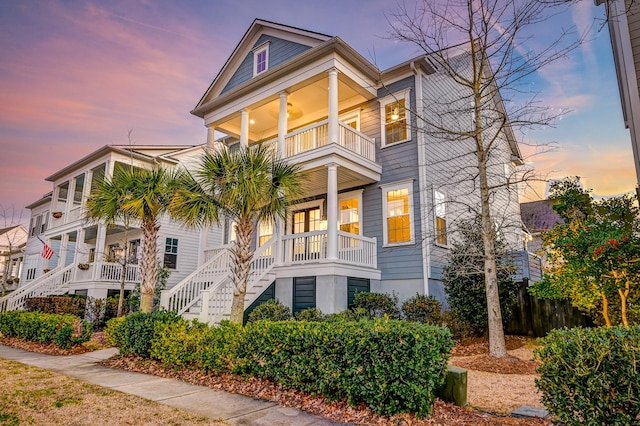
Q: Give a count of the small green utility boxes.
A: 1